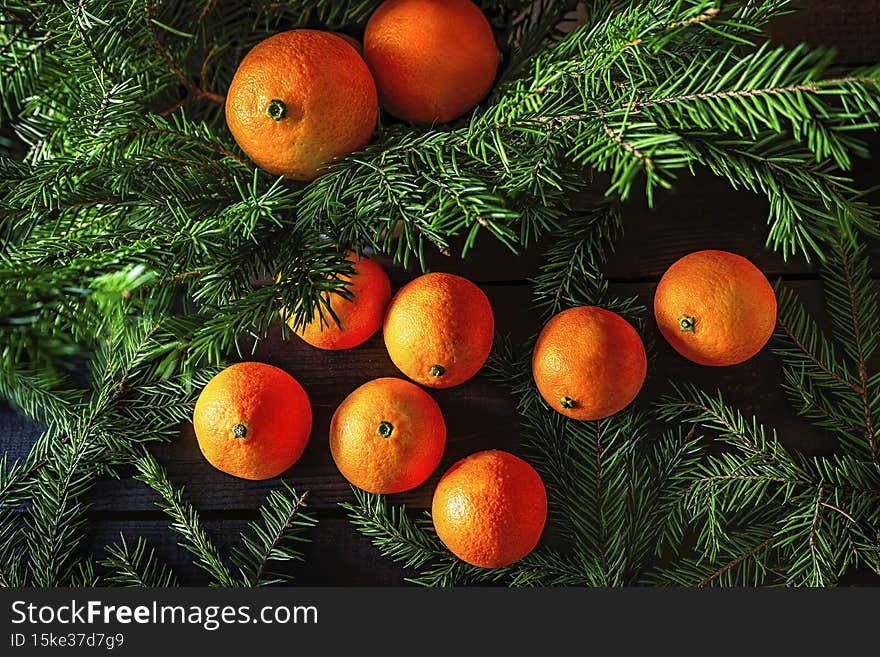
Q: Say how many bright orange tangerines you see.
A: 9